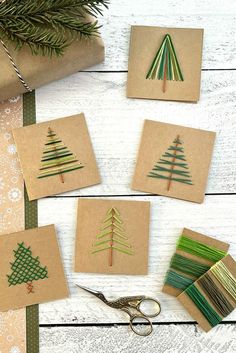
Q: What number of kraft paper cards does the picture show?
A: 5